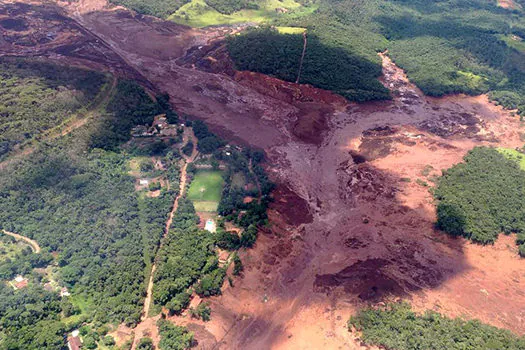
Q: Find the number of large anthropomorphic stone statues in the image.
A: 0